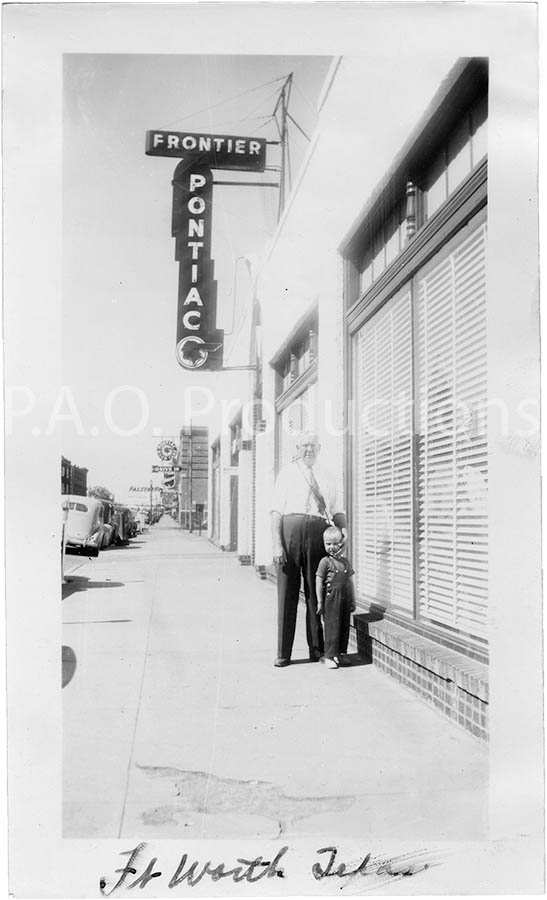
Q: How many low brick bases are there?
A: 1